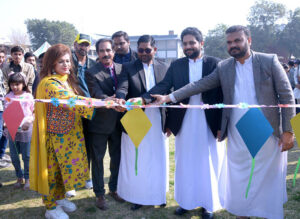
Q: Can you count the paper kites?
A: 4